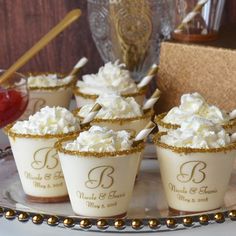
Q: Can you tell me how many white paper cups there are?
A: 7